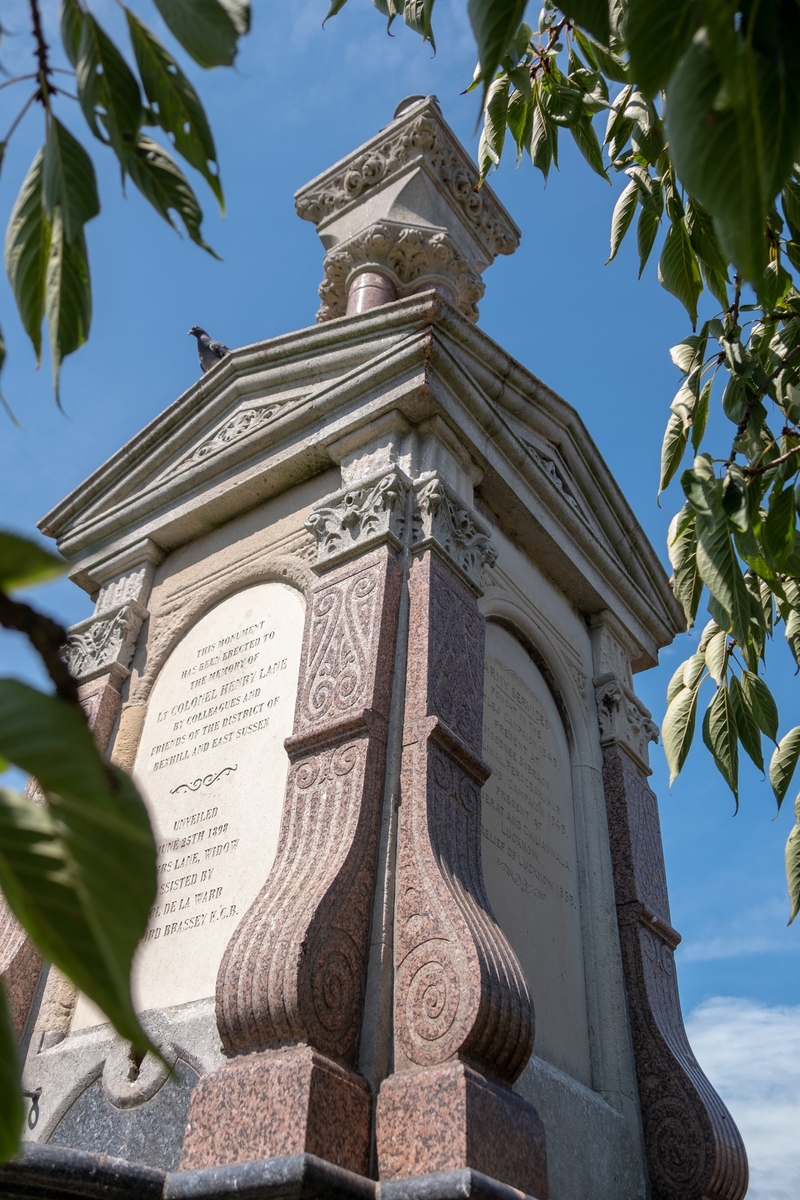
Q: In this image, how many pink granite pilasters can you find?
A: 4